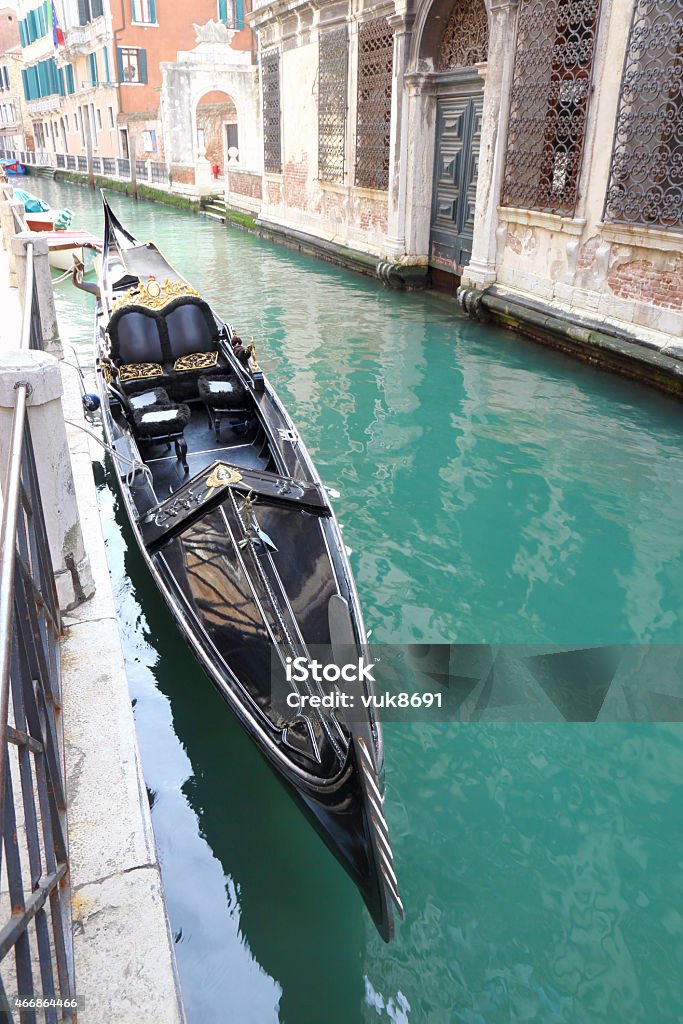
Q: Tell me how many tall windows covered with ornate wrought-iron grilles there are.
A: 5